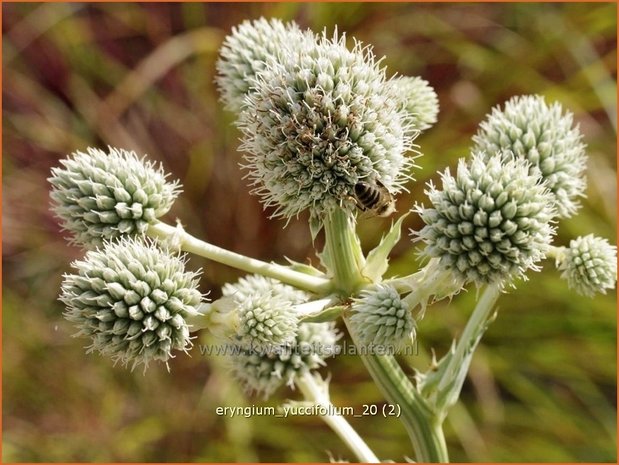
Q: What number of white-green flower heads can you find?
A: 11